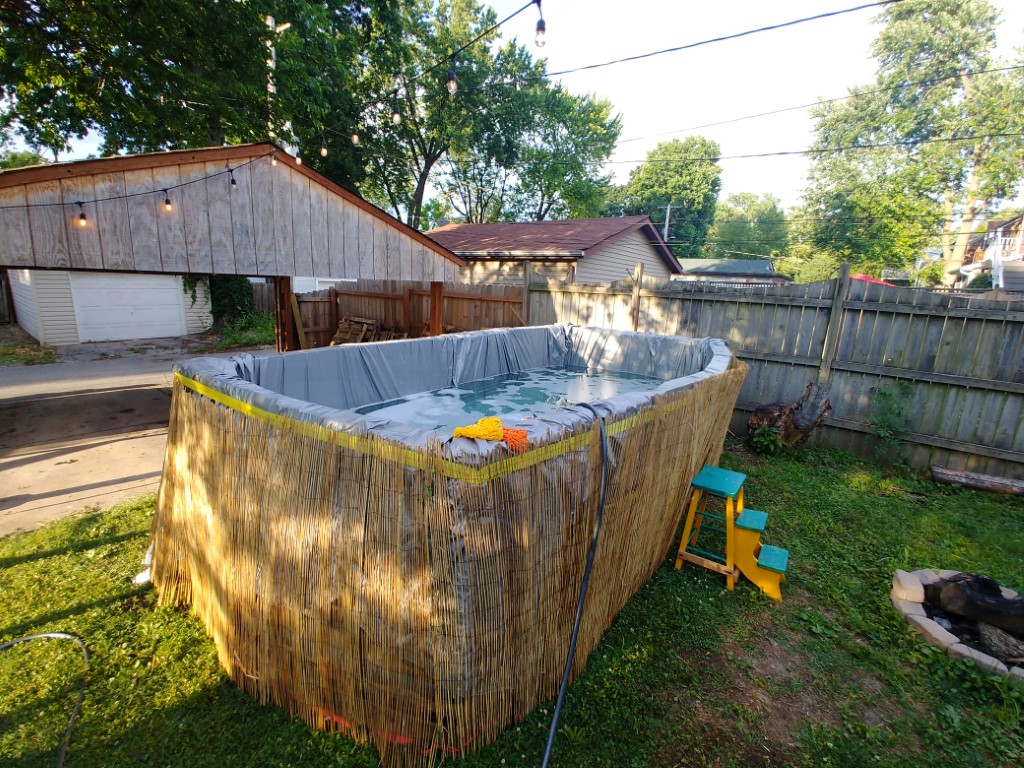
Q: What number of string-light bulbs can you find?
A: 10